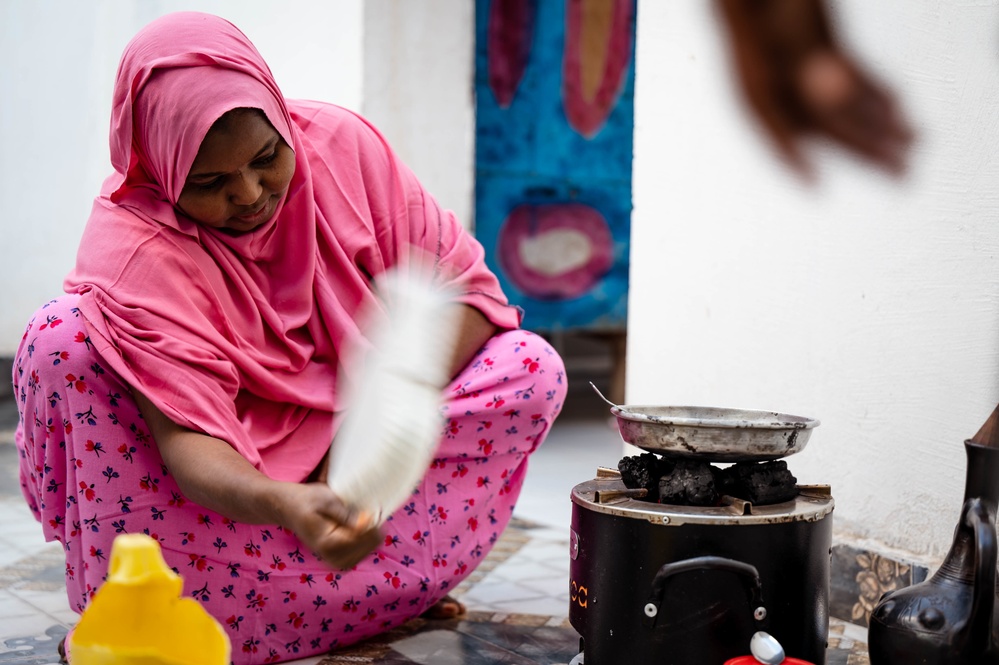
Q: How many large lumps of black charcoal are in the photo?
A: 3